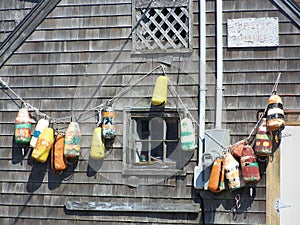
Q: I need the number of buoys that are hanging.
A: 15